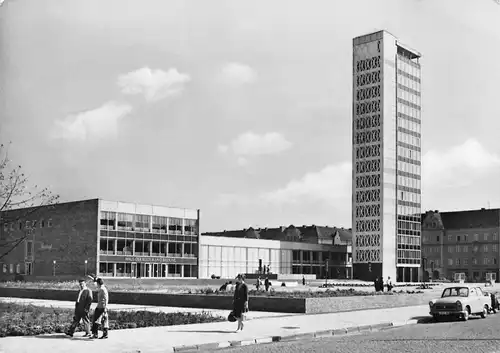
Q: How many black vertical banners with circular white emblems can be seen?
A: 0